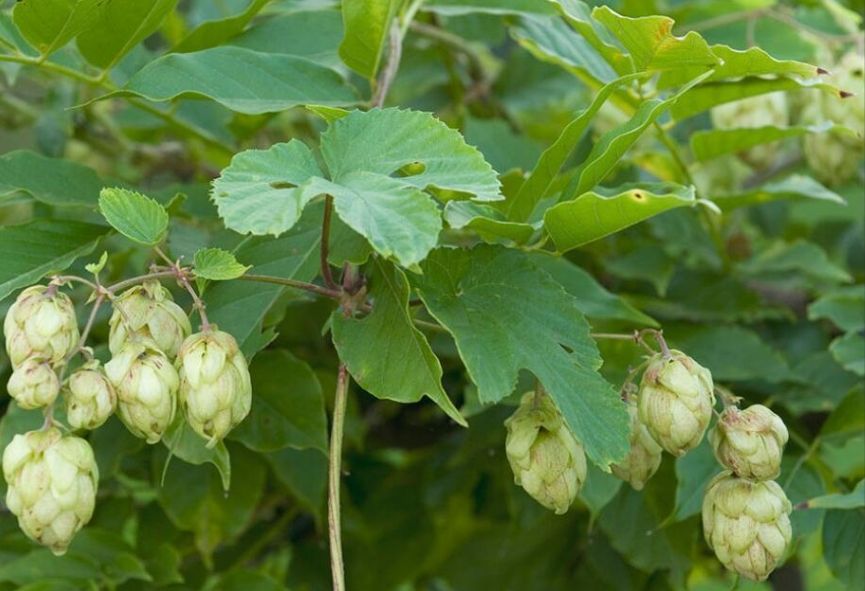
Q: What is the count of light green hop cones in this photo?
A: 12